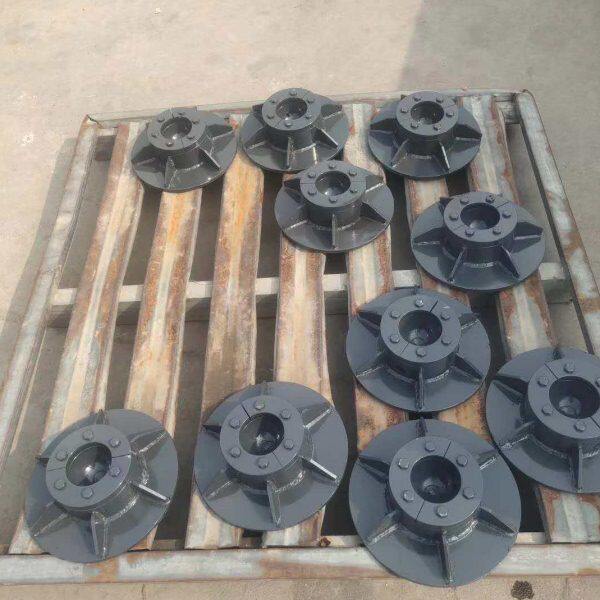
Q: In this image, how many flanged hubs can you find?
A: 10